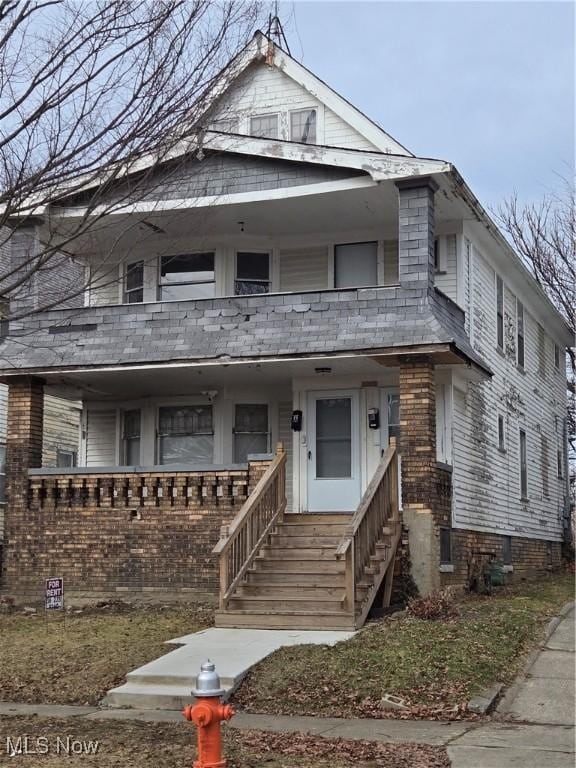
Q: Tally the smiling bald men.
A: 0